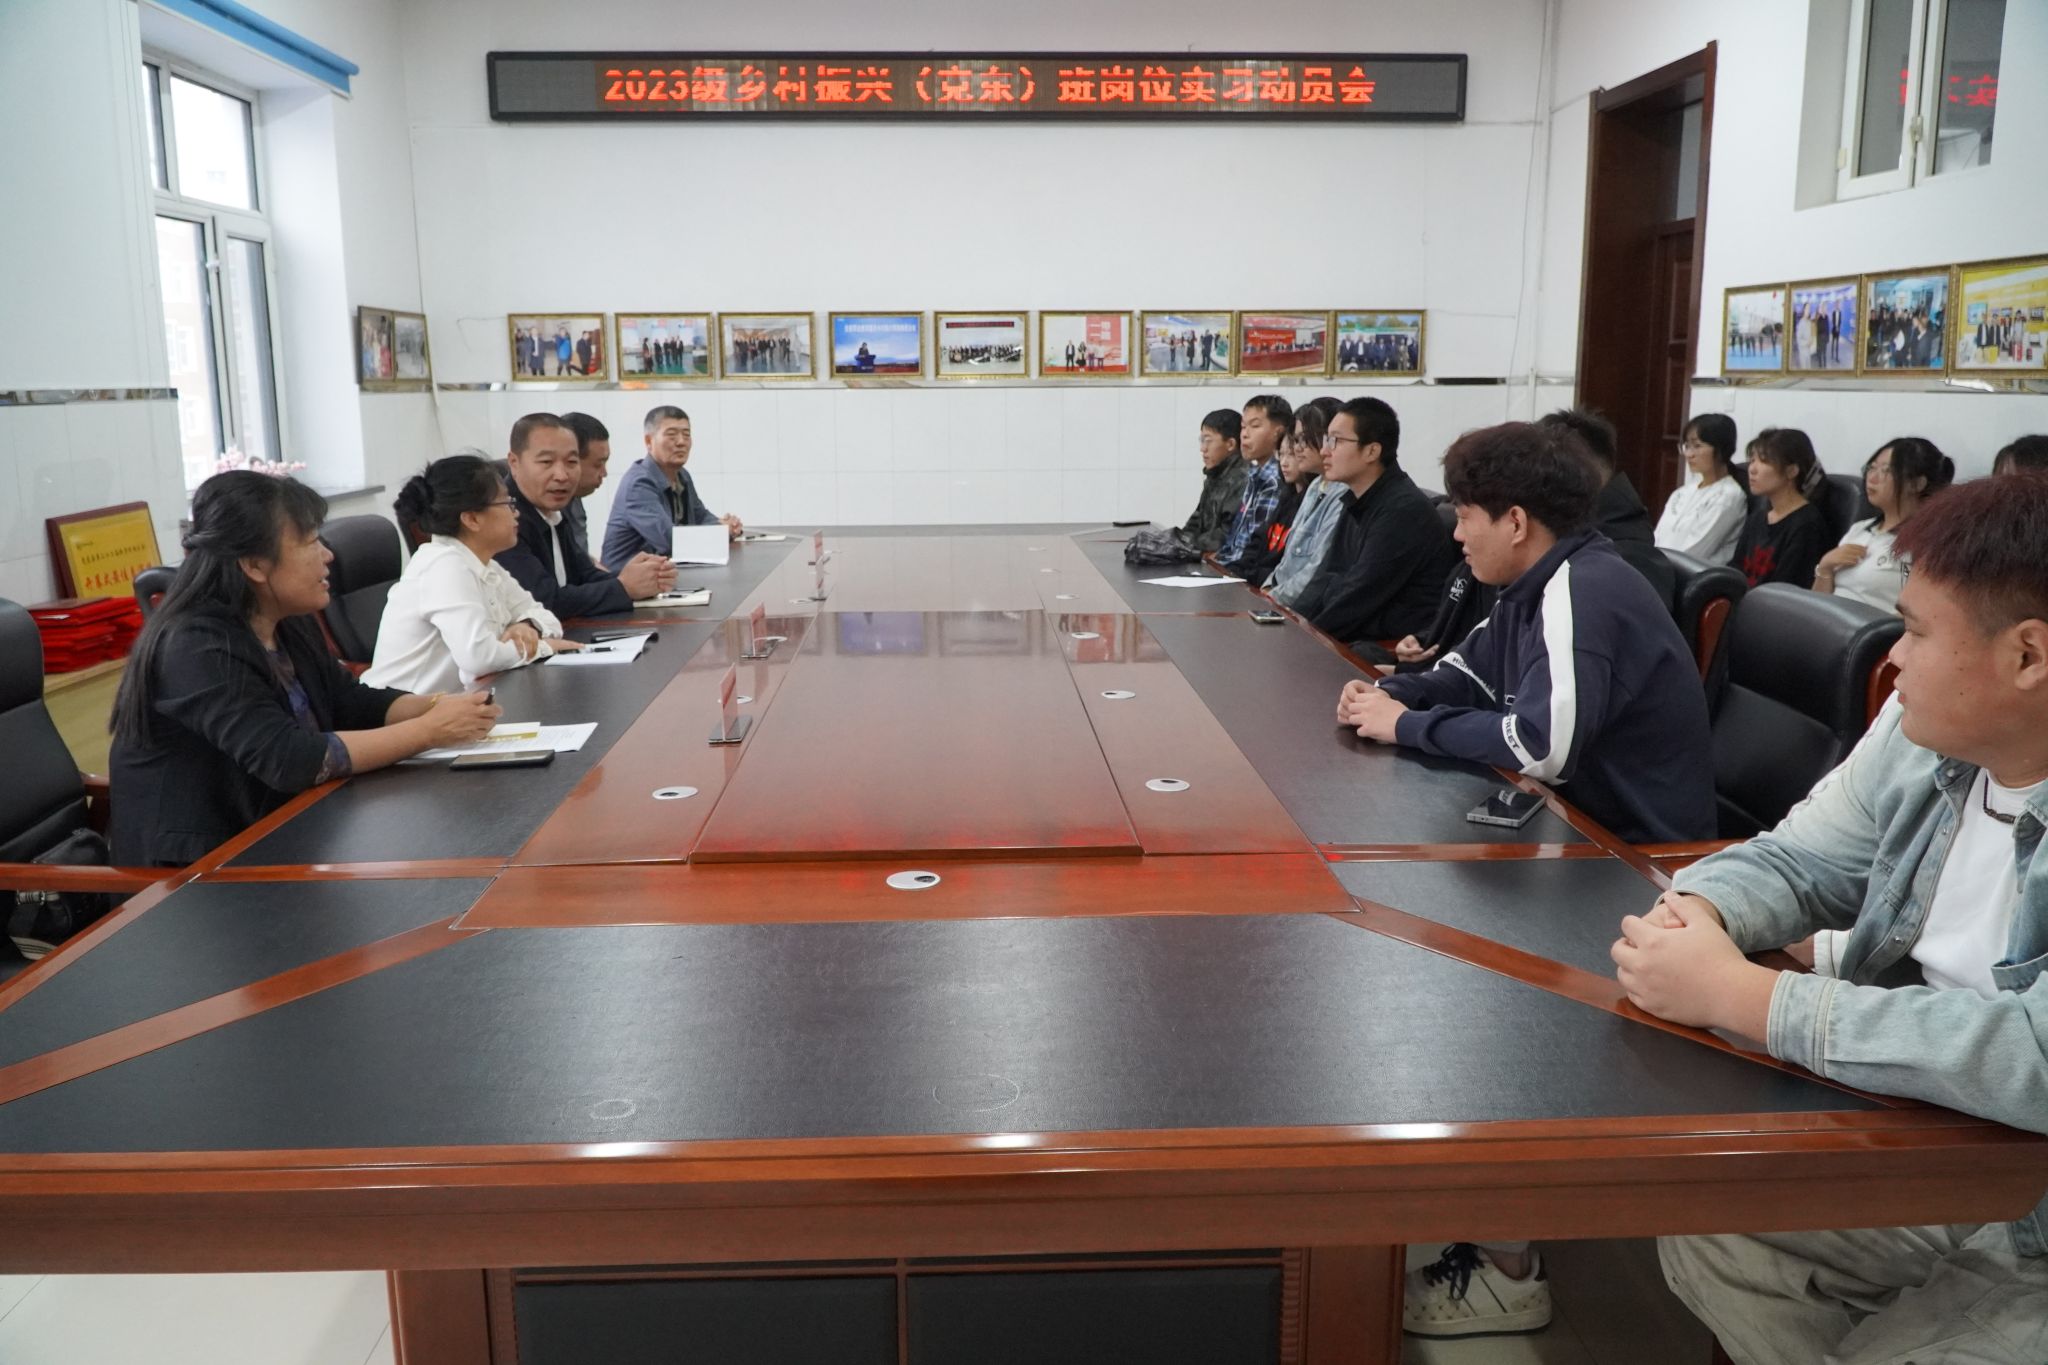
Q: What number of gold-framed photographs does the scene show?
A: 15